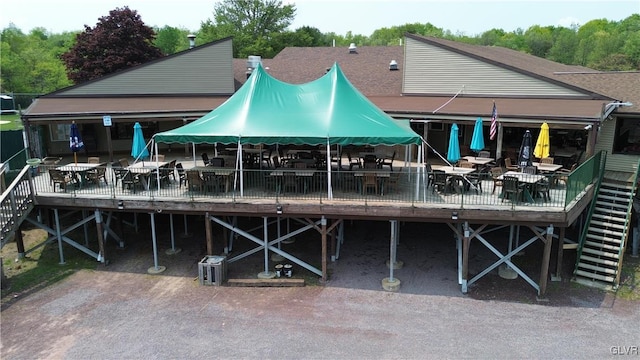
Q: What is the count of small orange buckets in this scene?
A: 0